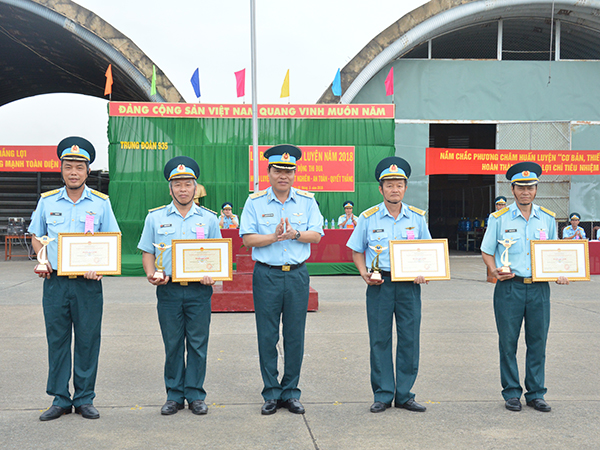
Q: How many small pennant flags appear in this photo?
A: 7